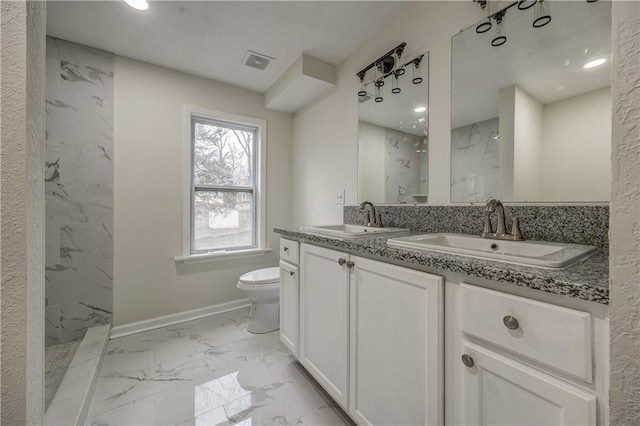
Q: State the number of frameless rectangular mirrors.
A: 2